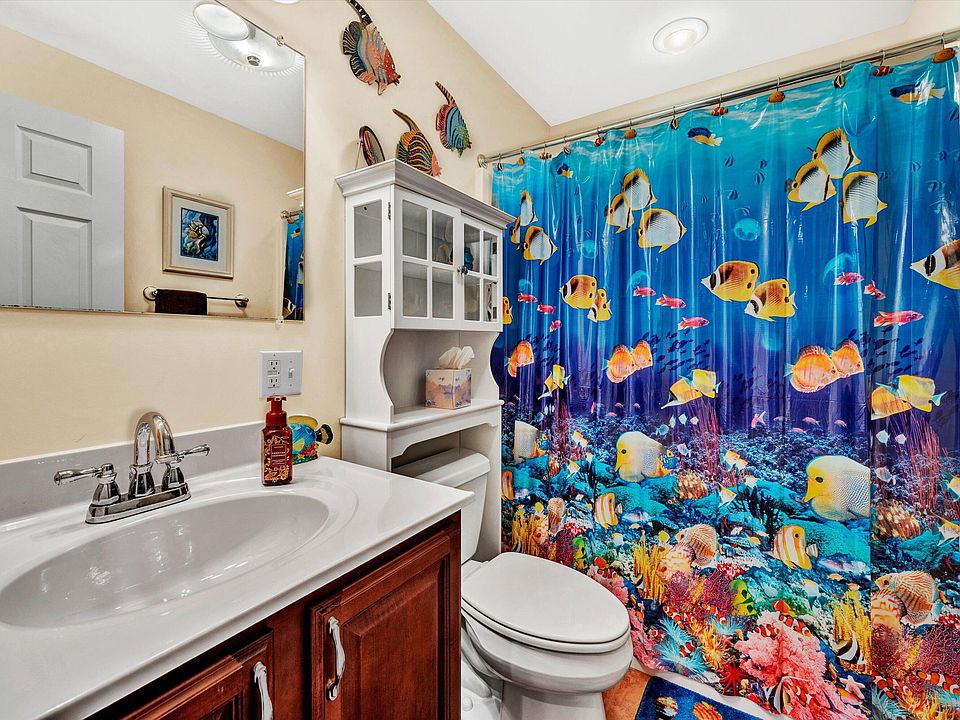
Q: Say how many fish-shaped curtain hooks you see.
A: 12